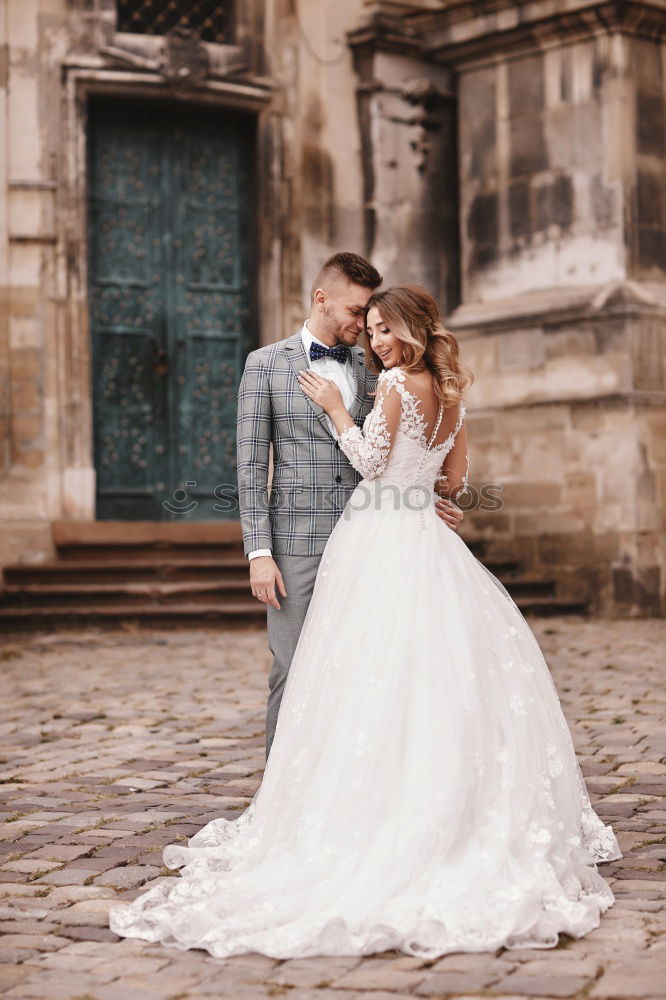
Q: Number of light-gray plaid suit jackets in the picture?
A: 1